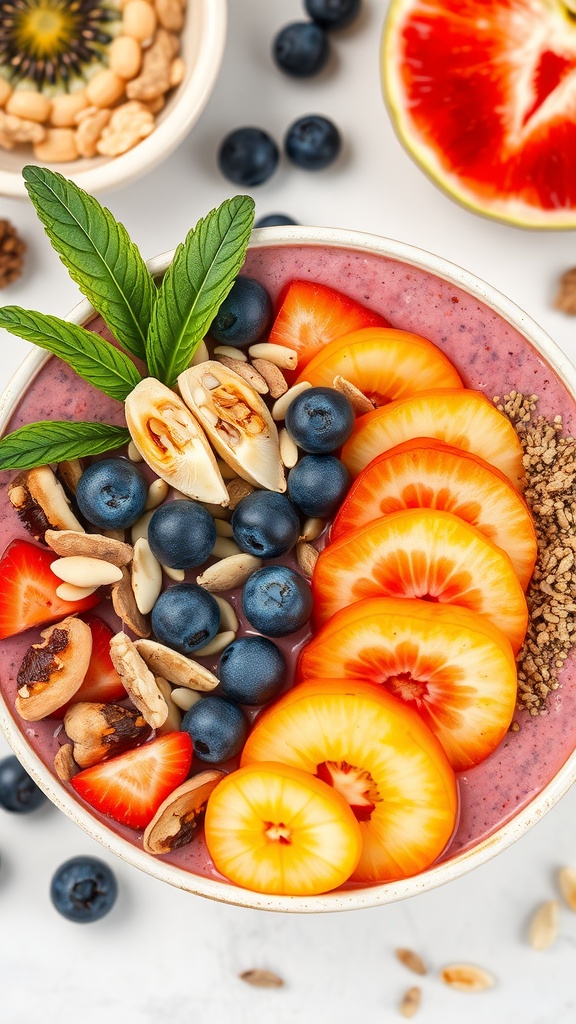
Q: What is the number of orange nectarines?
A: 7